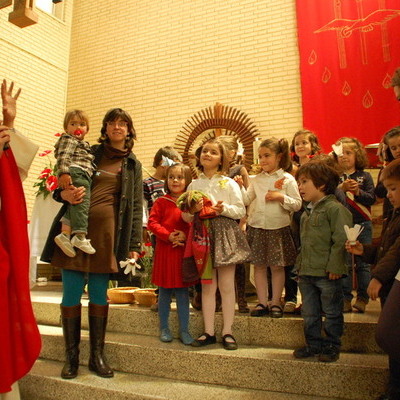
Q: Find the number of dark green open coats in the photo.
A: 1